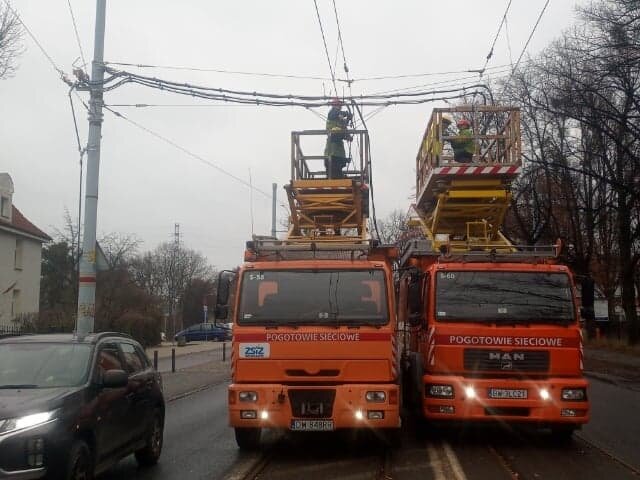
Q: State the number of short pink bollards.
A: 0